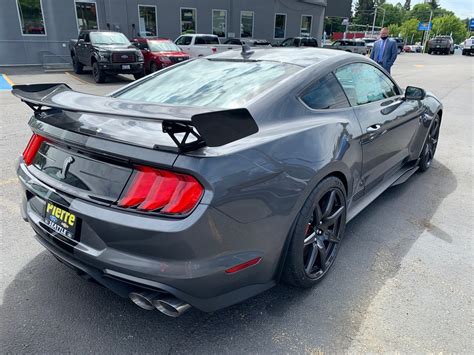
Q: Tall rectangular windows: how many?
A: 8